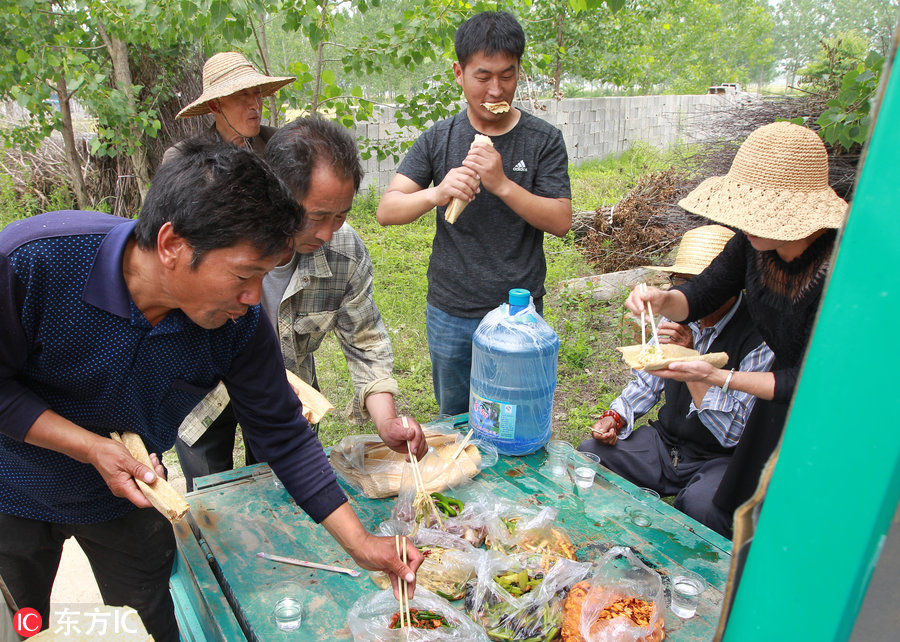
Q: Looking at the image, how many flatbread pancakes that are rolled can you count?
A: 2